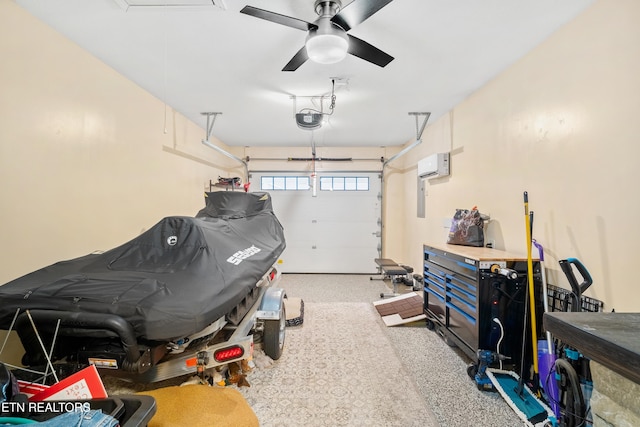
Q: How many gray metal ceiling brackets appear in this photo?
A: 2